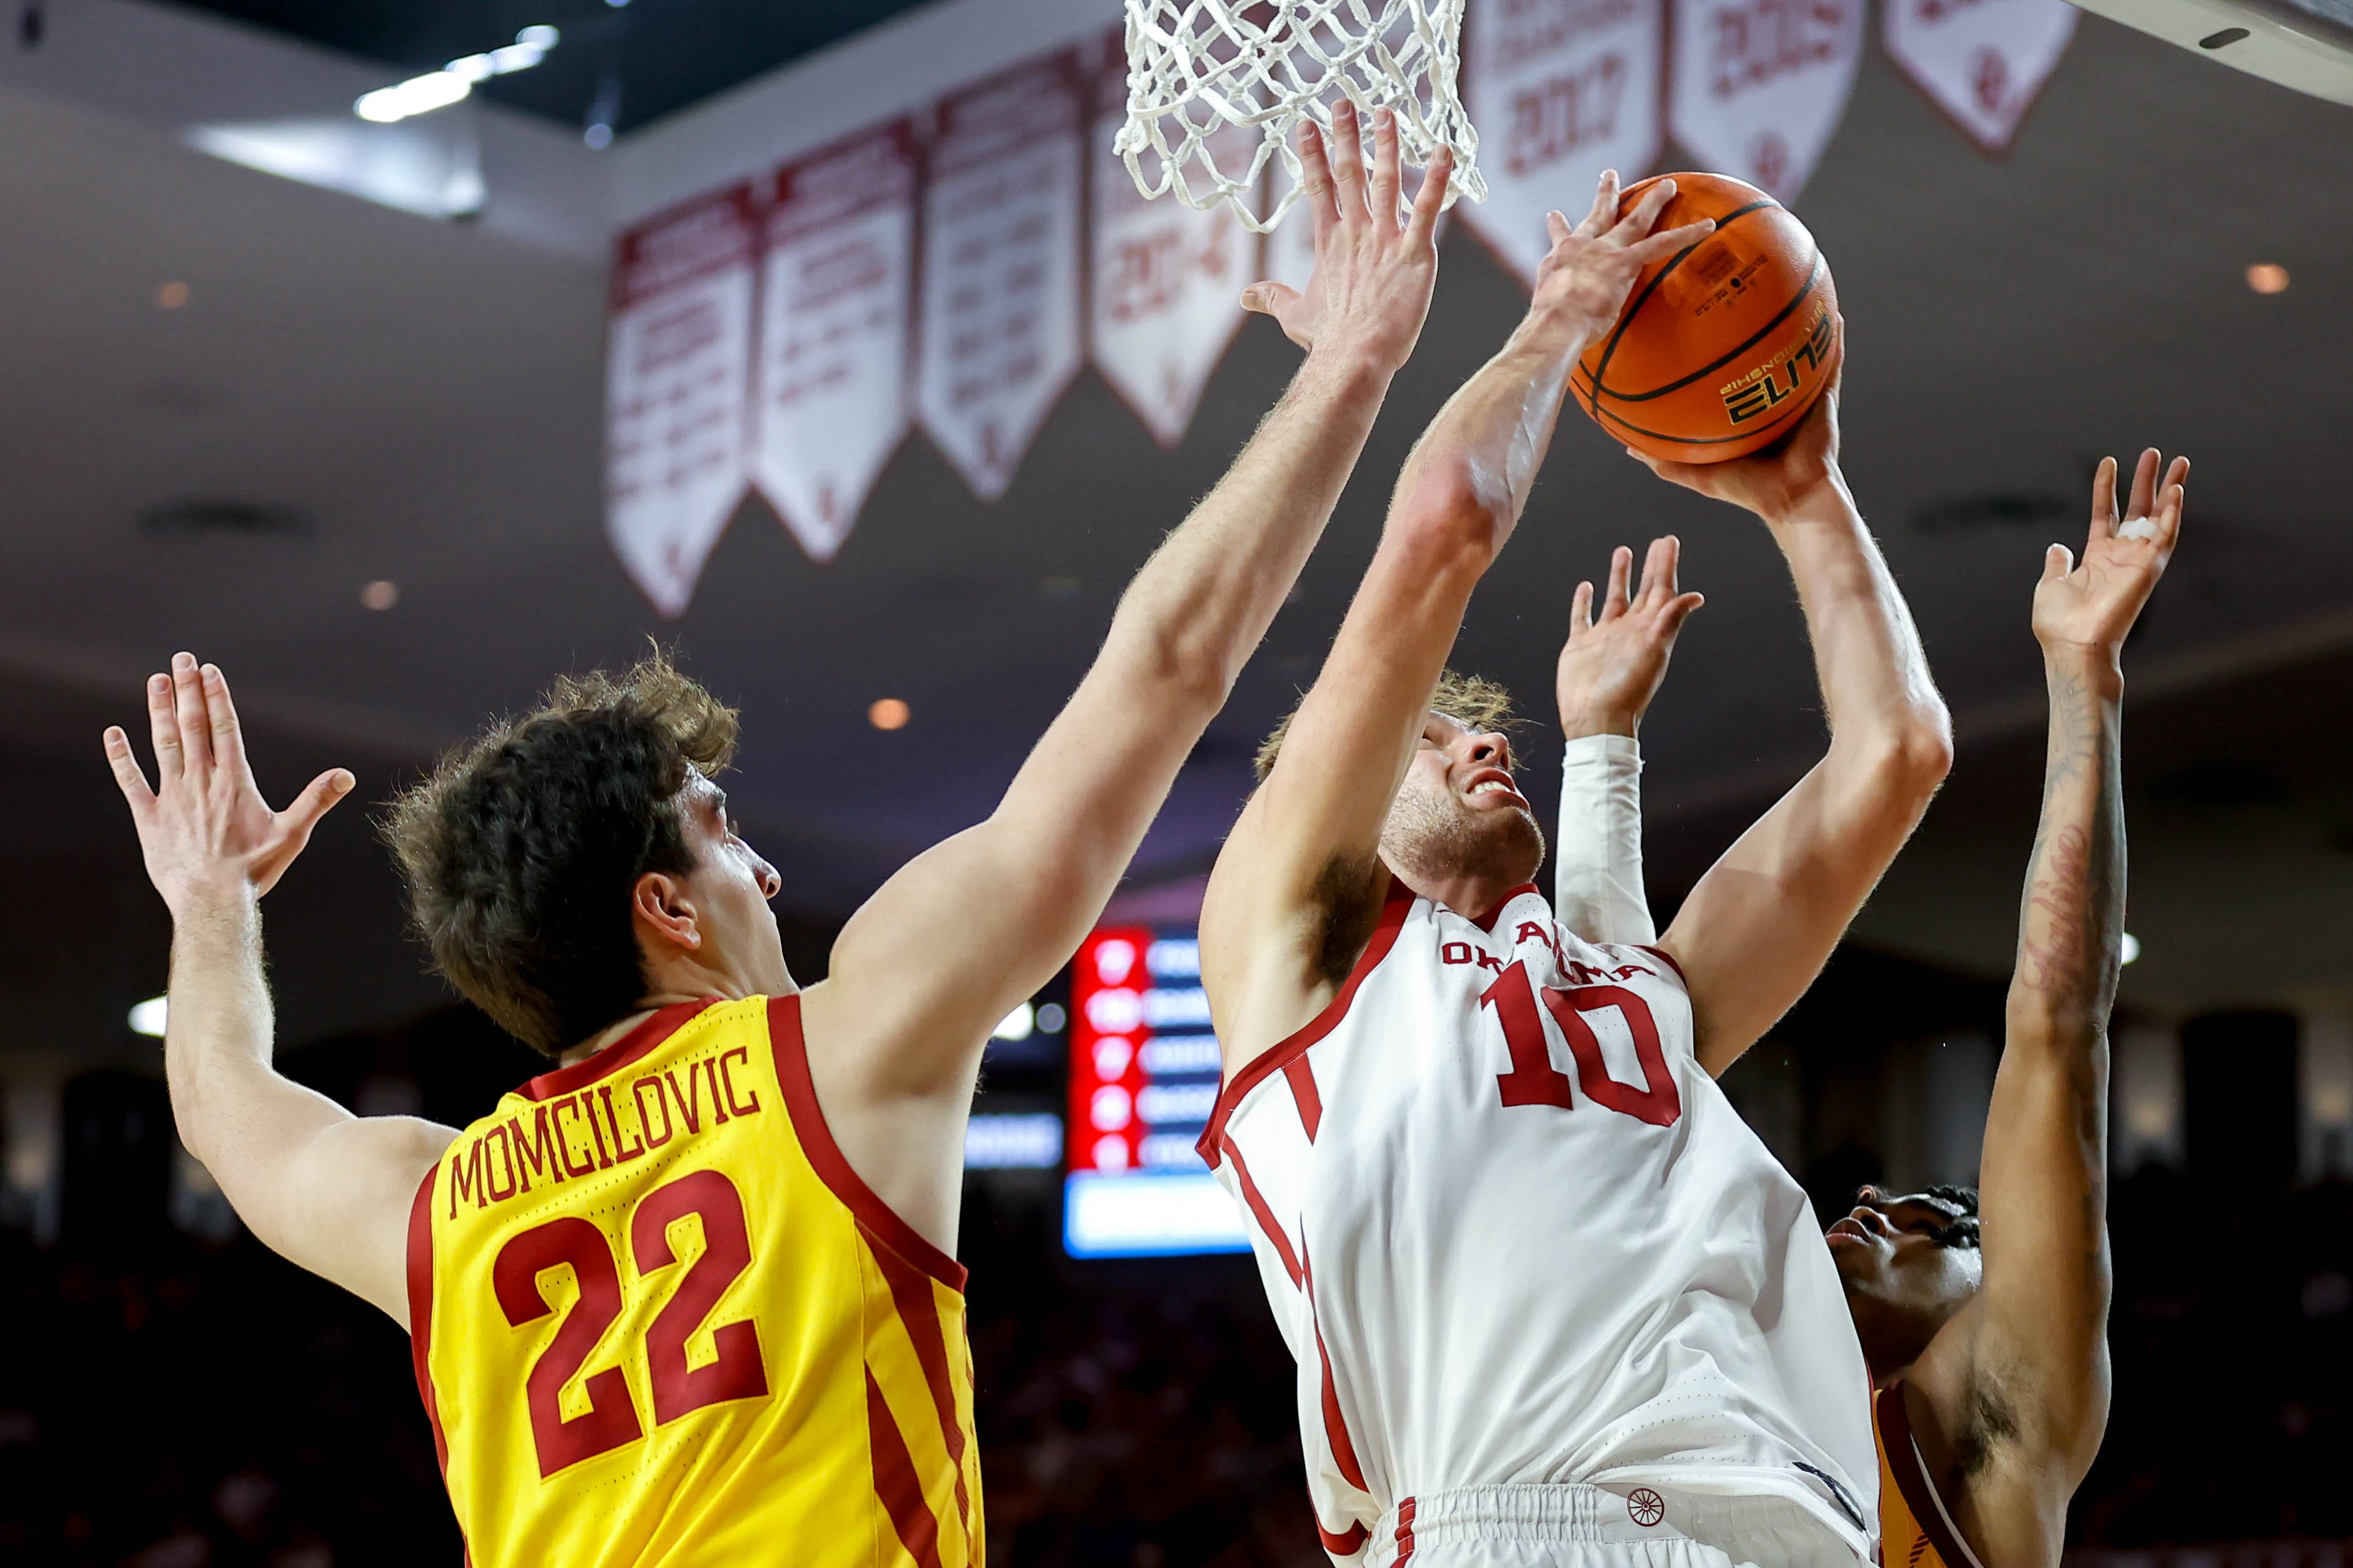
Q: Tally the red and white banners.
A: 8